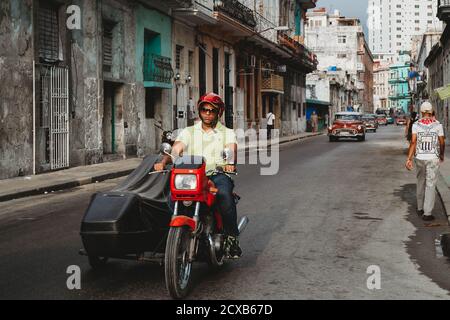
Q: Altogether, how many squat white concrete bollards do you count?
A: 0